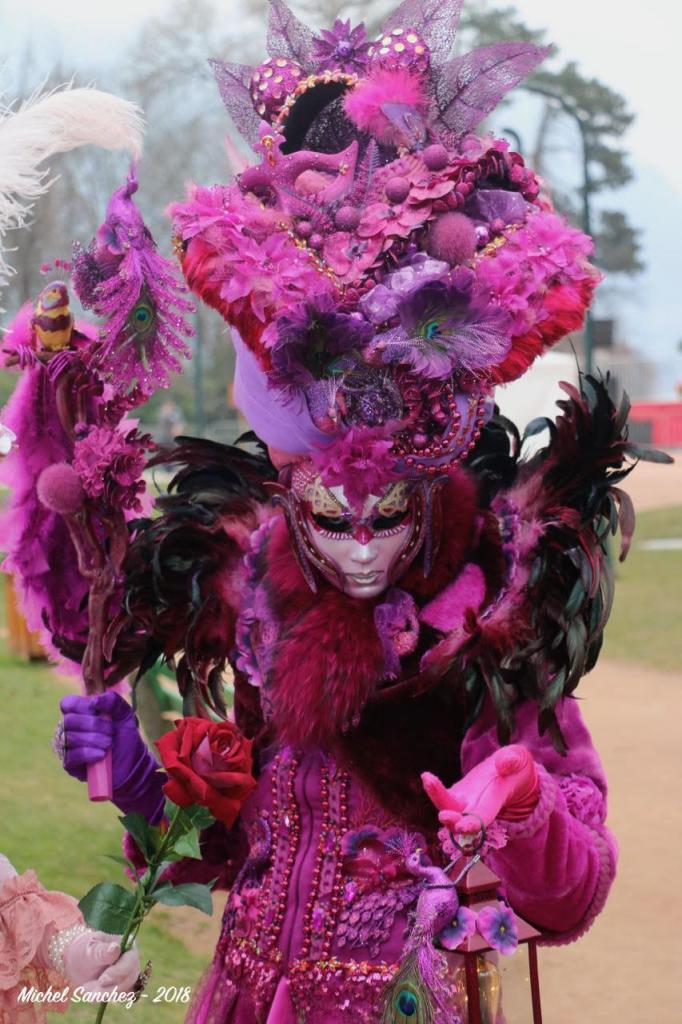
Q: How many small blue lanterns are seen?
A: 0